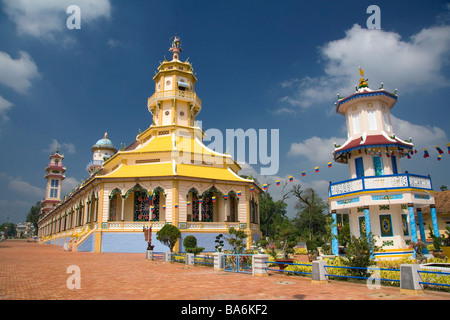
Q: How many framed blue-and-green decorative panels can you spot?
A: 3